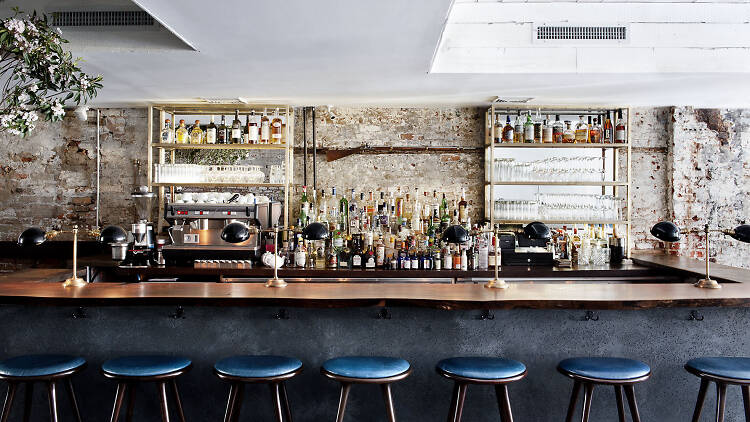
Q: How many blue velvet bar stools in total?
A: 7